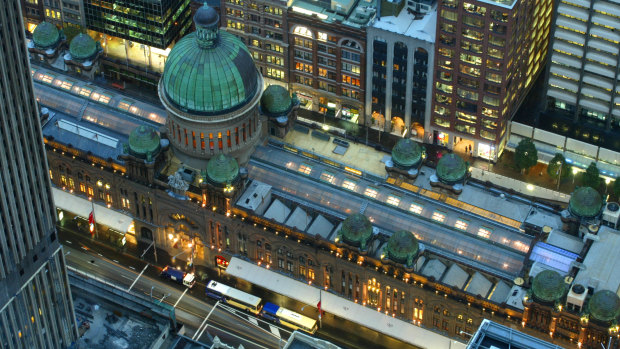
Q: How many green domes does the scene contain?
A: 13